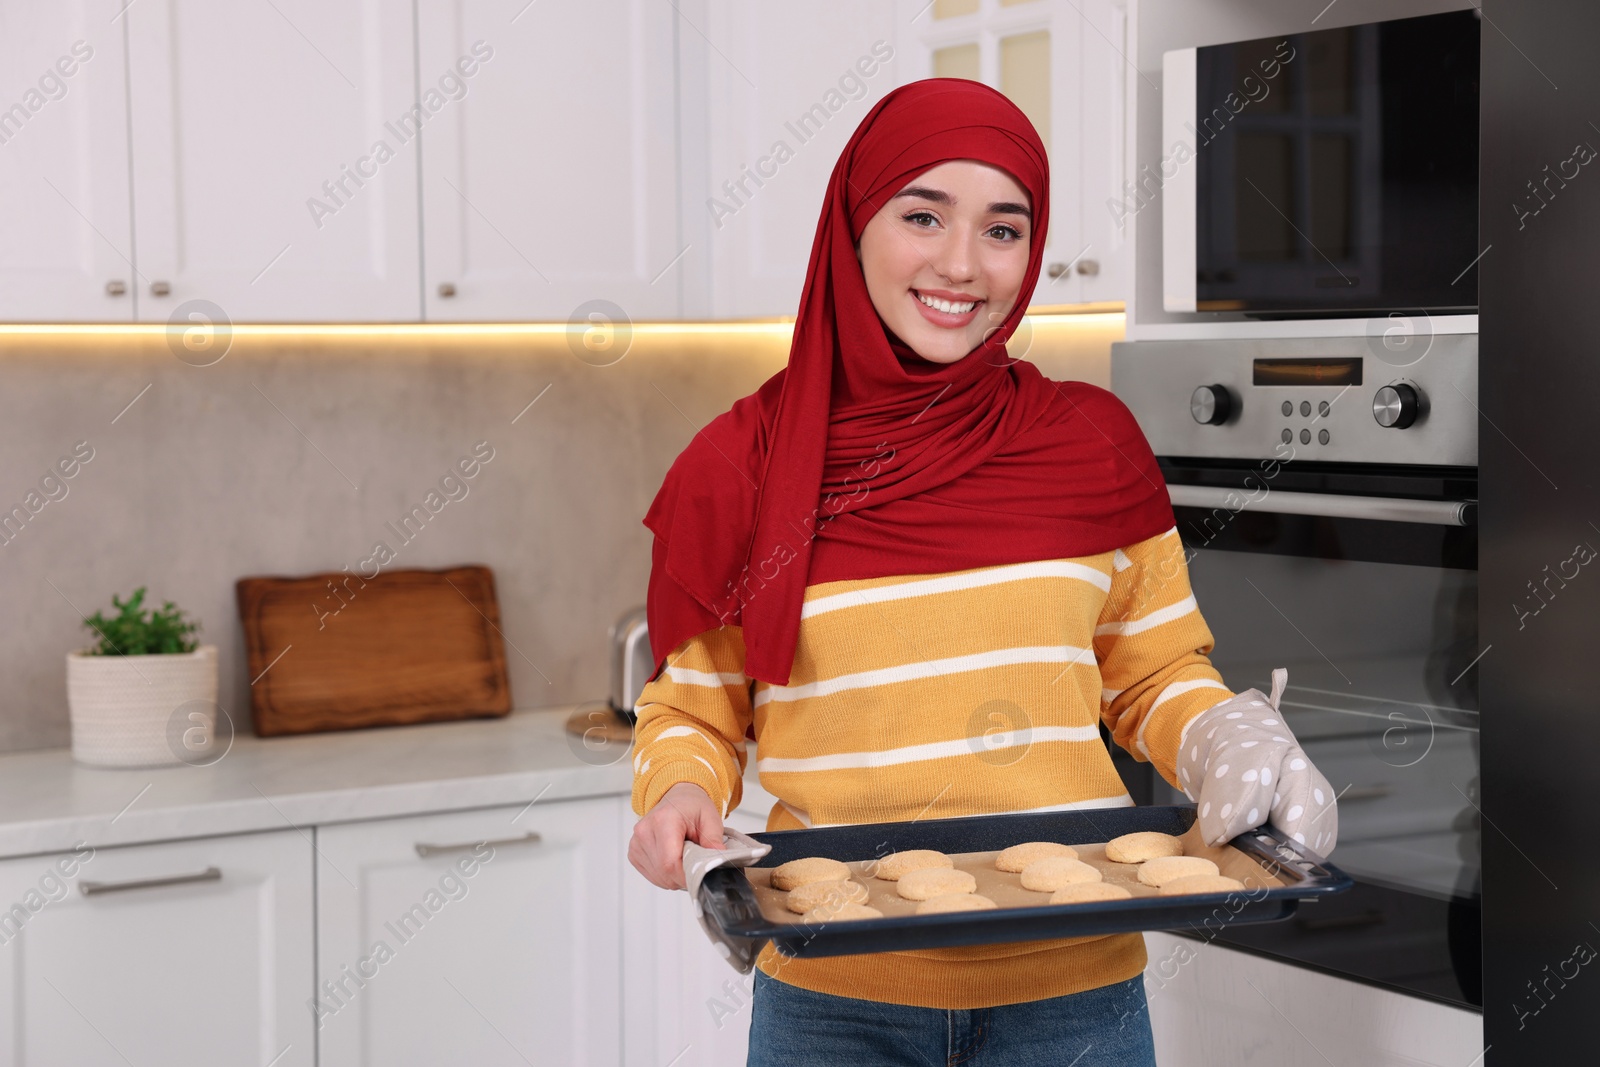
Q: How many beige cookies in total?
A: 12